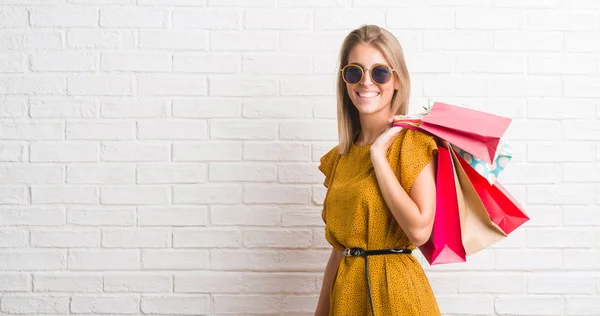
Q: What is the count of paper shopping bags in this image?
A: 5